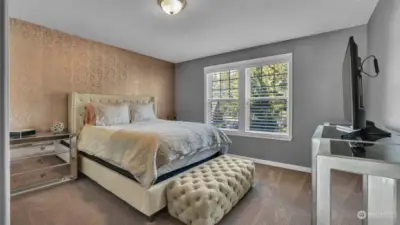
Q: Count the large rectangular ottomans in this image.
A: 1